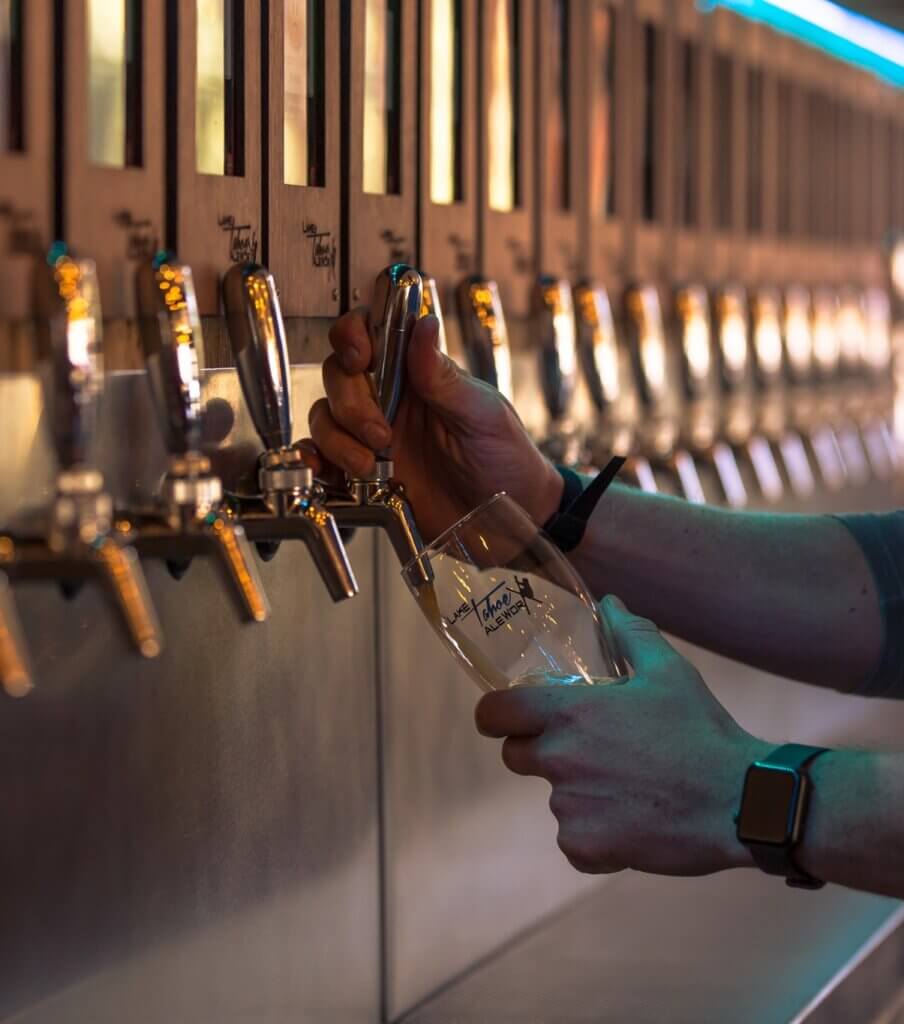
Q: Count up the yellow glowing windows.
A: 6